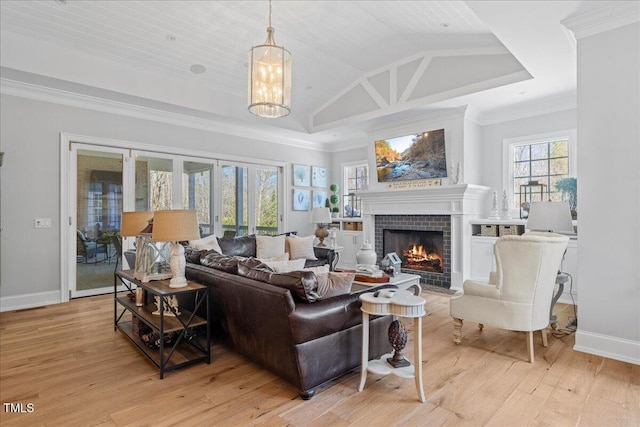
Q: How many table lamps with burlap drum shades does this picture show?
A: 2